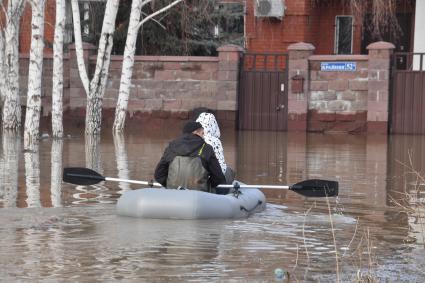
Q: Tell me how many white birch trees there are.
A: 5